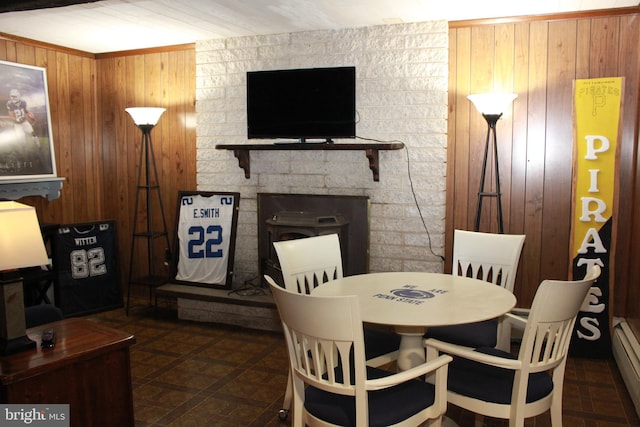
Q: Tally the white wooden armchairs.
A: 4